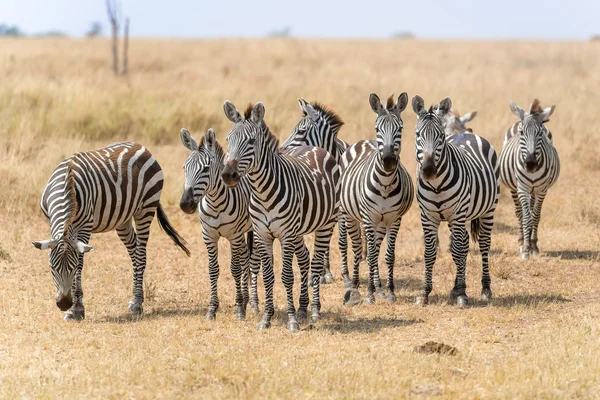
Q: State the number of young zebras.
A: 1